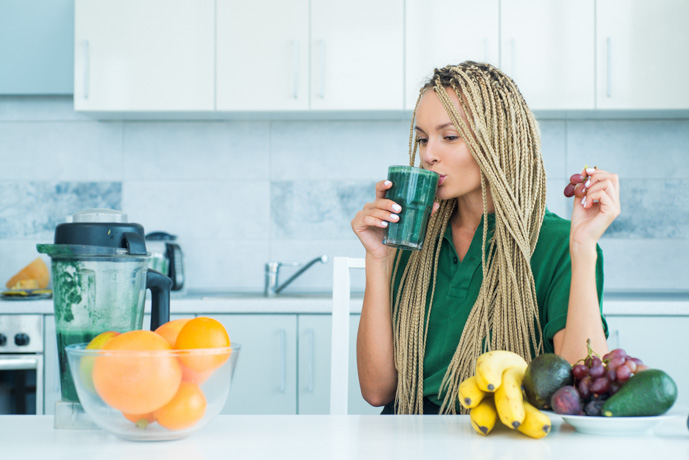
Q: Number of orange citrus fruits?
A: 5